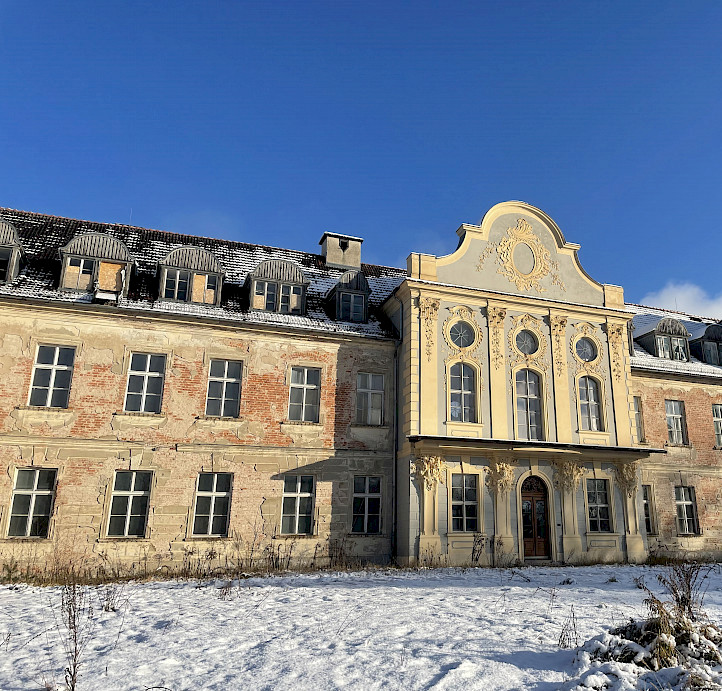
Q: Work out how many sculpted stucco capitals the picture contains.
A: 8